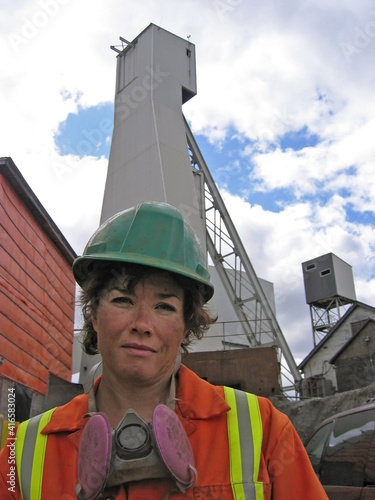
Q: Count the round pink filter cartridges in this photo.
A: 2